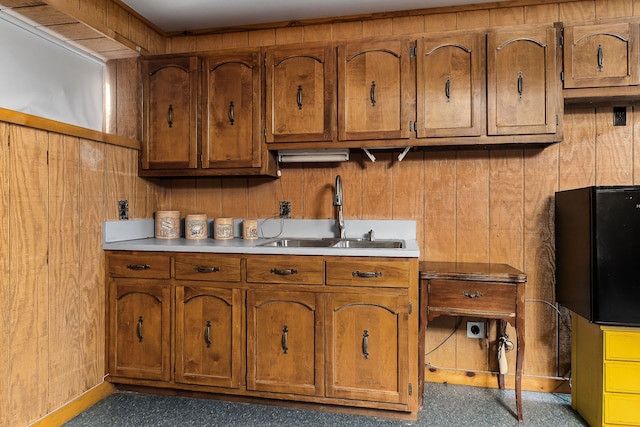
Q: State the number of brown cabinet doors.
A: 11